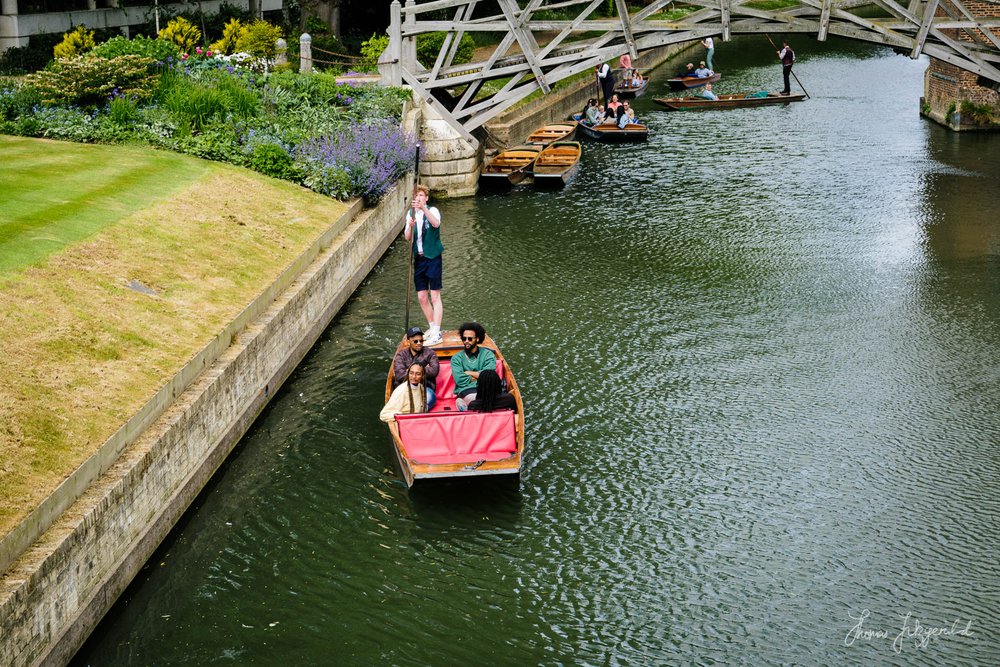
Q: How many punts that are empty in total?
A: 3